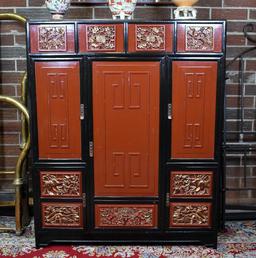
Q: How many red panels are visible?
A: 12